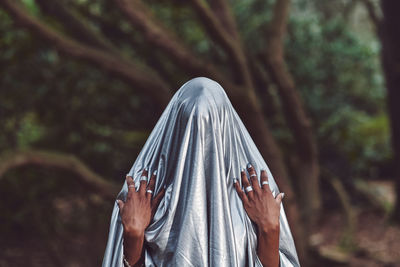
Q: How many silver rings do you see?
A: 6